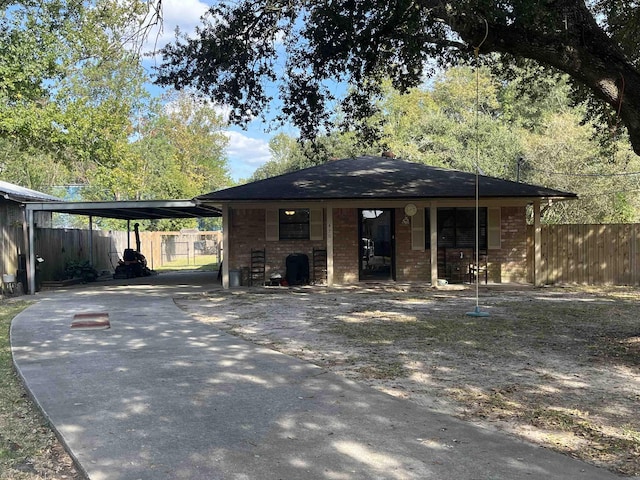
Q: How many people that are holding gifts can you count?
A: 0